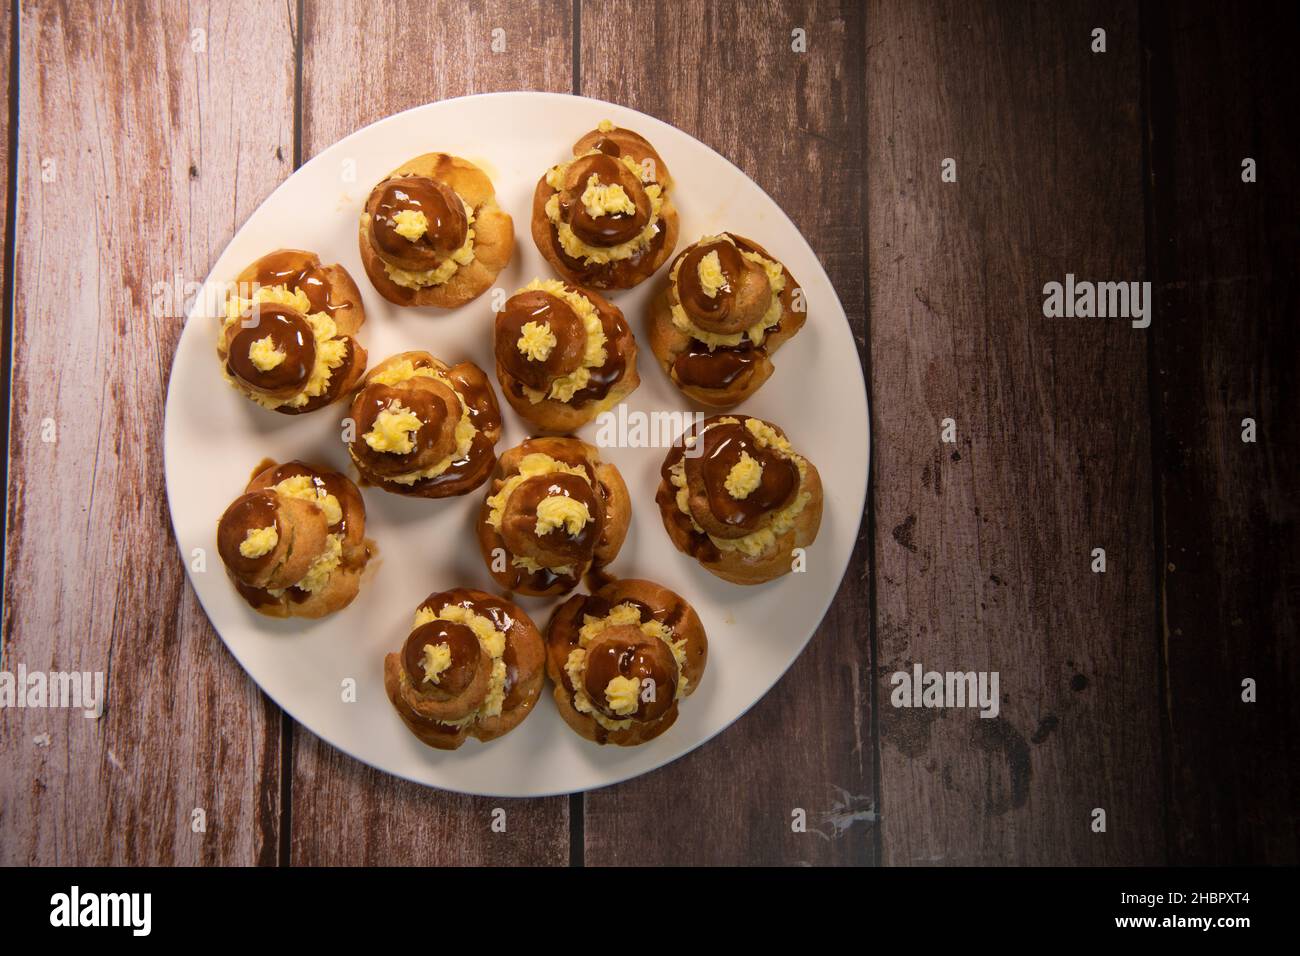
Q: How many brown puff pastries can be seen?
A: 11